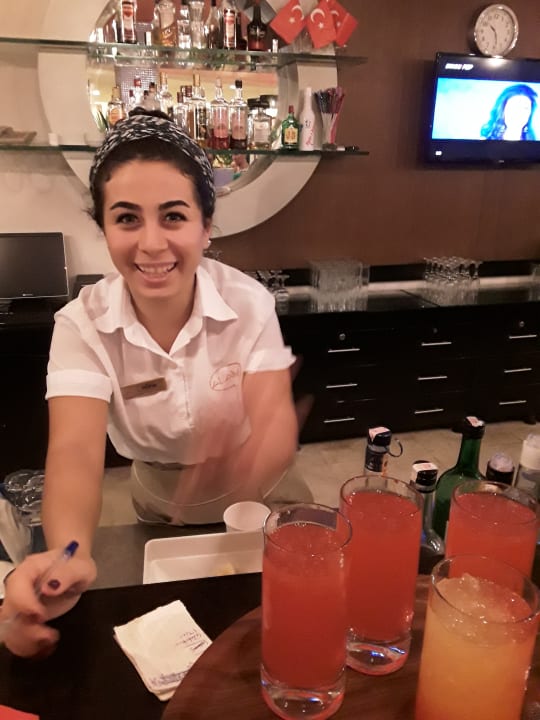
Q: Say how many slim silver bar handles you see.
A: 9